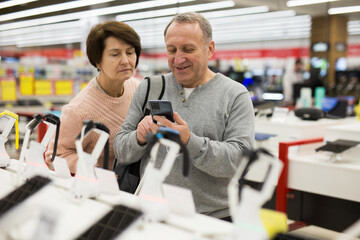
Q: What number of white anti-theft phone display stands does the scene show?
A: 5